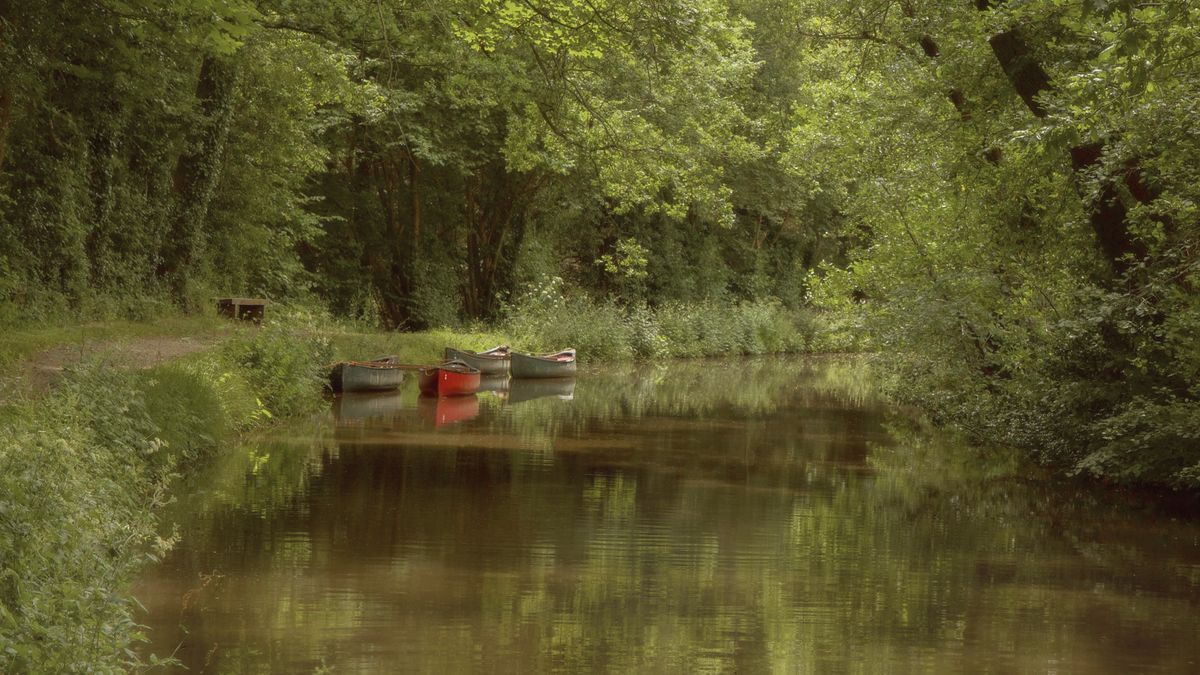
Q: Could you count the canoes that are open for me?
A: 4